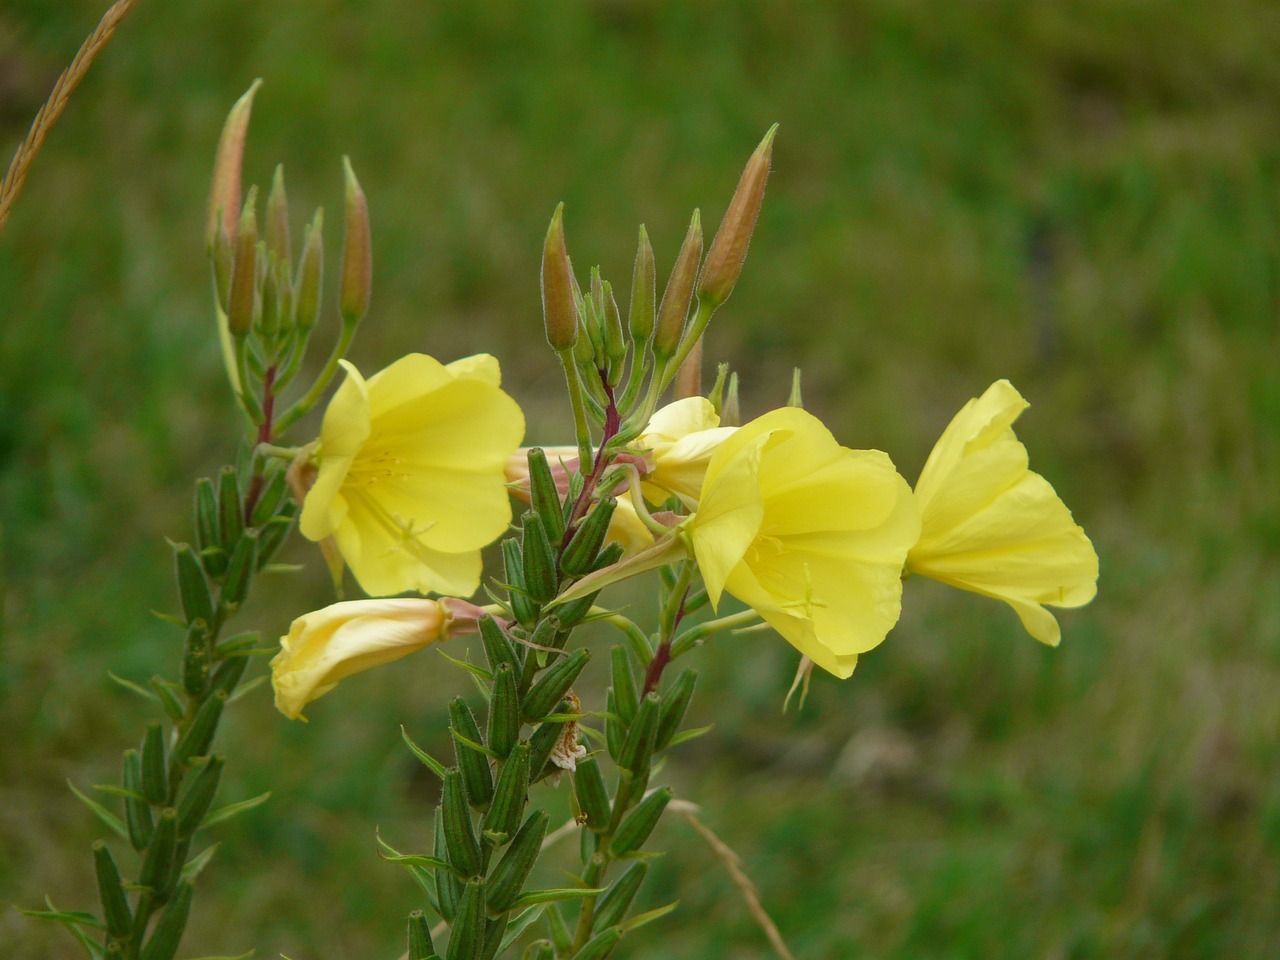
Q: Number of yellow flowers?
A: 5